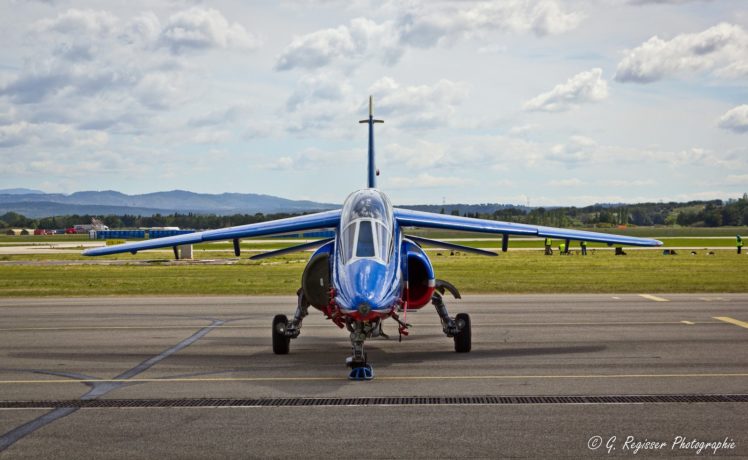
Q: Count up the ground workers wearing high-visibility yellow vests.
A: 4